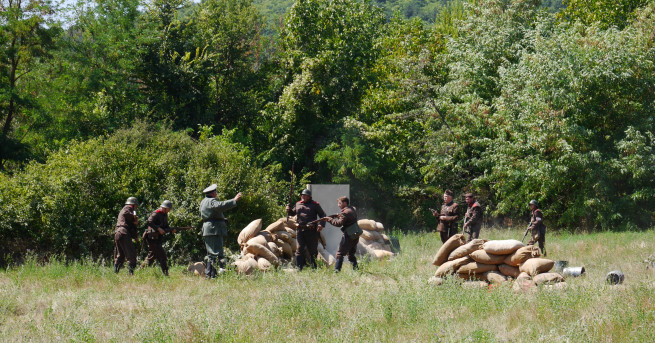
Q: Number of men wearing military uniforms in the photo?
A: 8